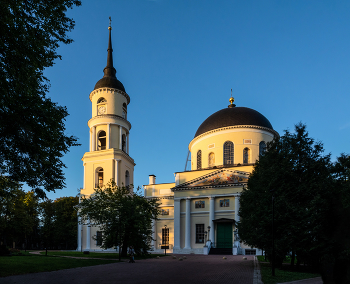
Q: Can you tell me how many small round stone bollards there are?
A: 6